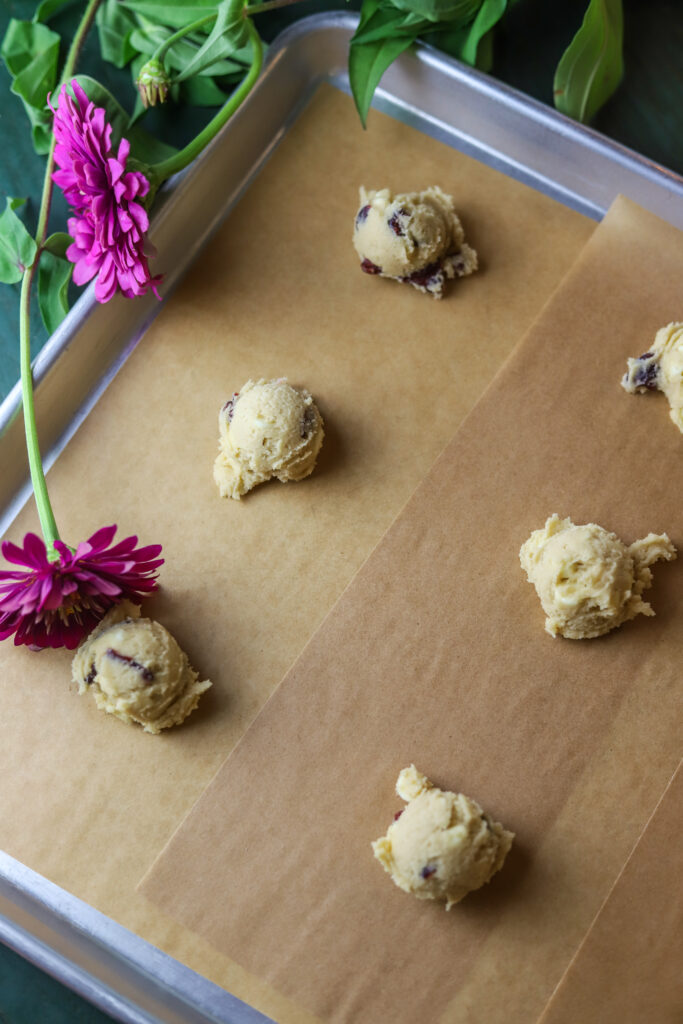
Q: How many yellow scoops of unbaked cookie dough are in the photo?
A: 6